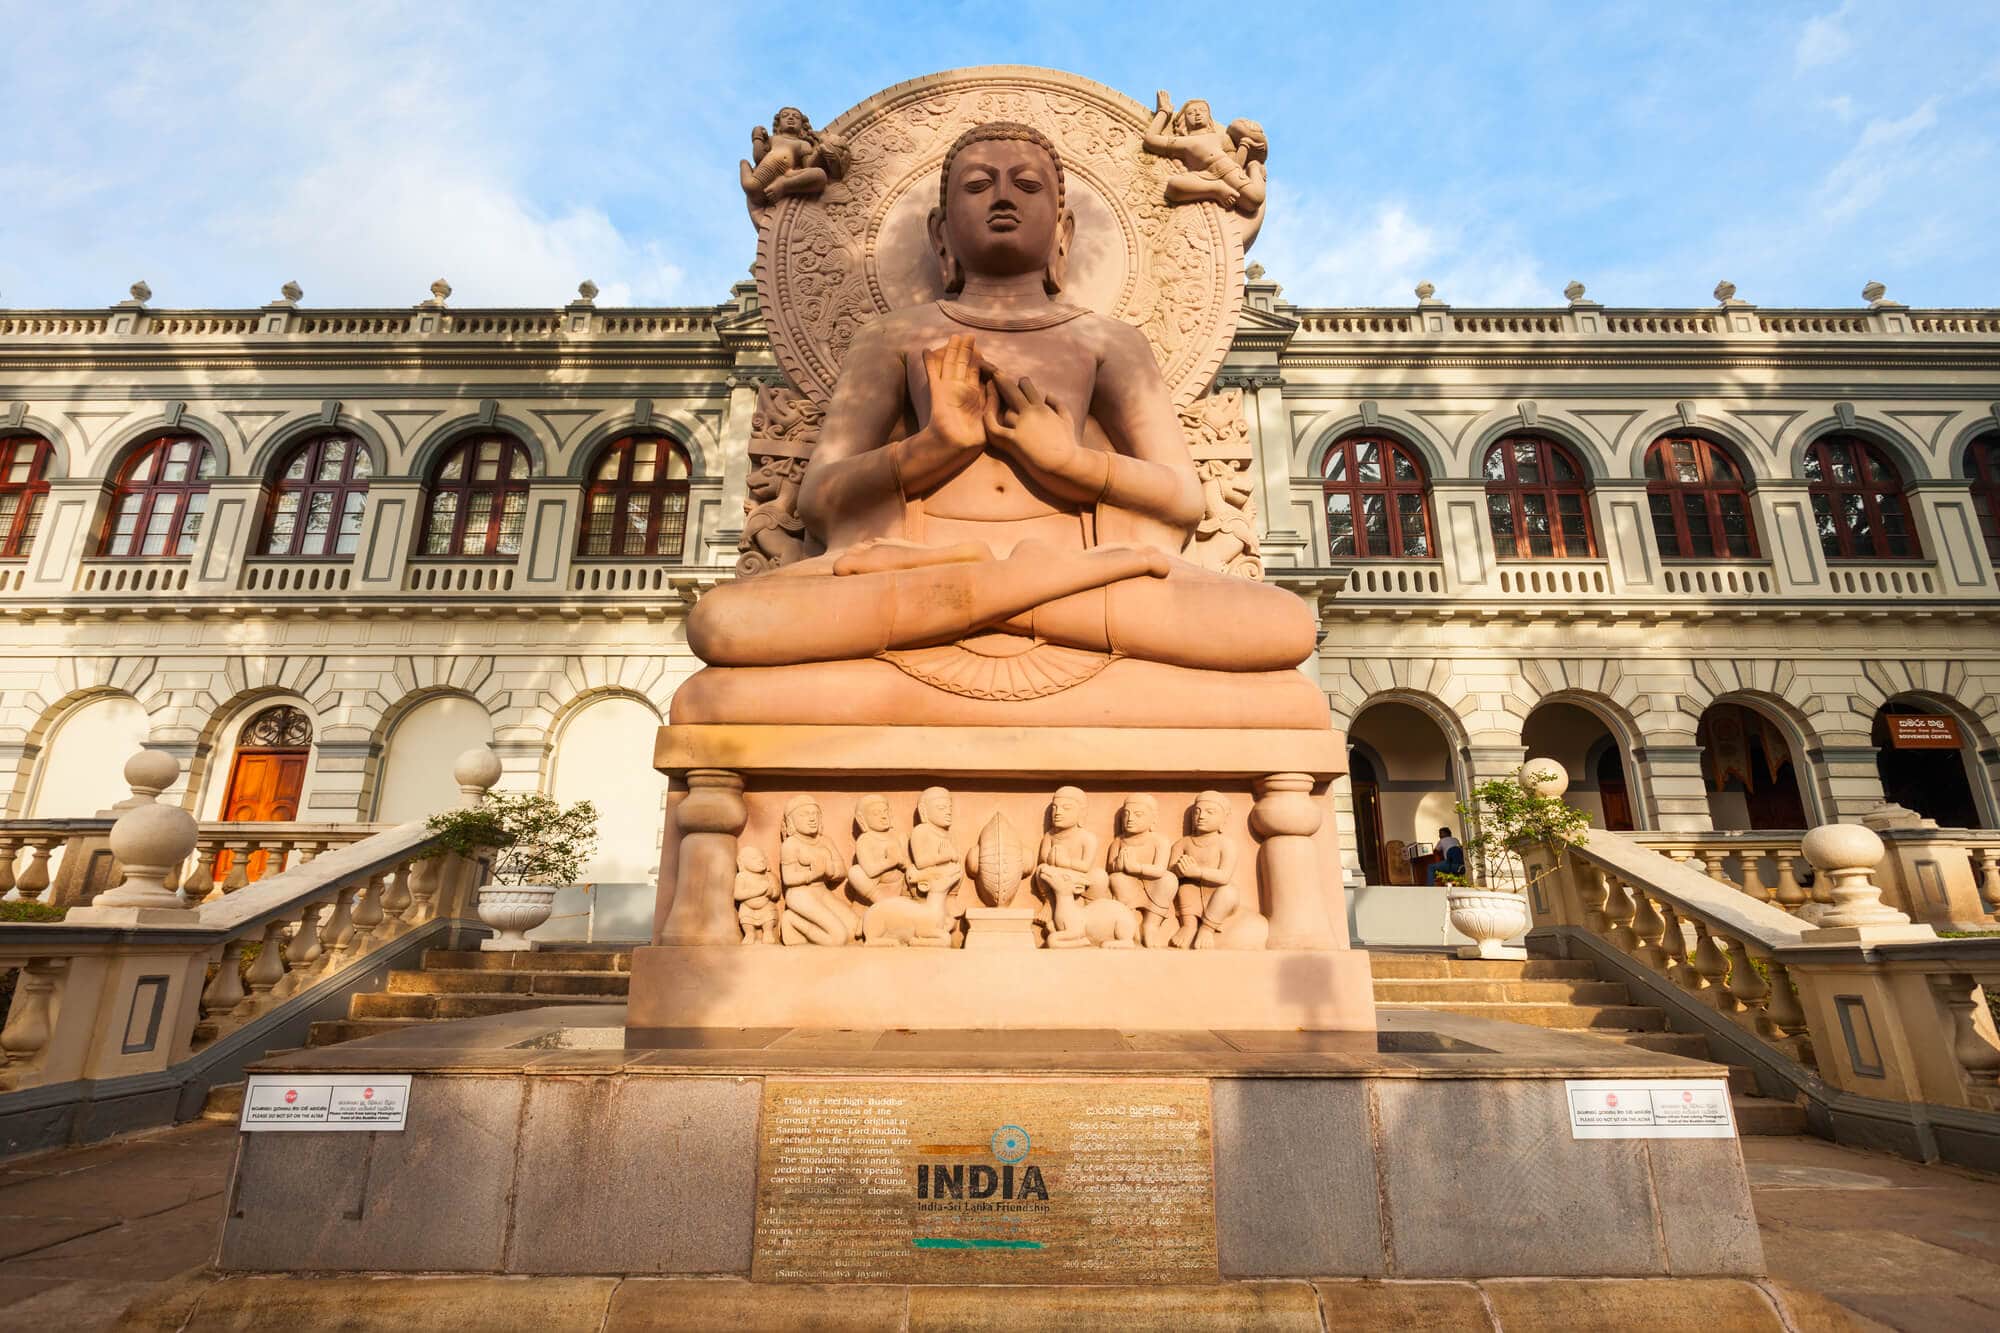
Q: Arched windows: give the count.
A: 10